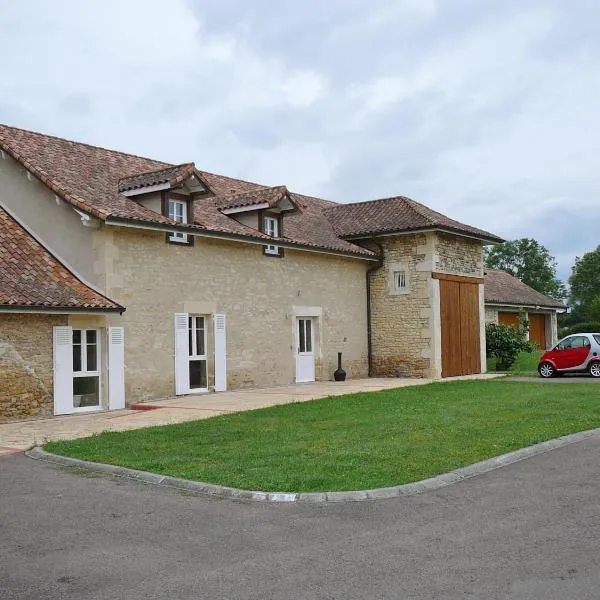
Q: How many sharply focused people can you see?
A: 0